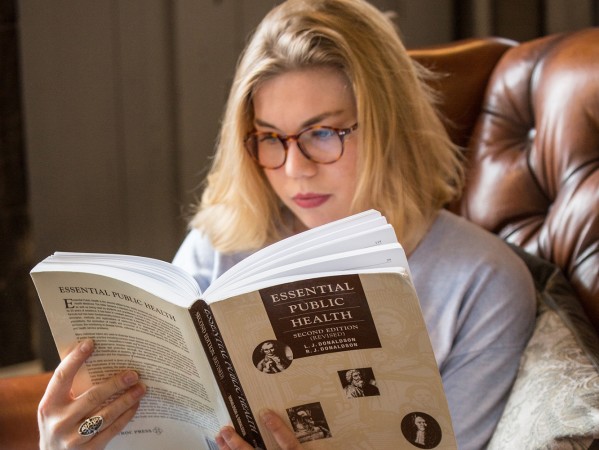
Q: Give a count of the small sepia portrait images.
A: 4